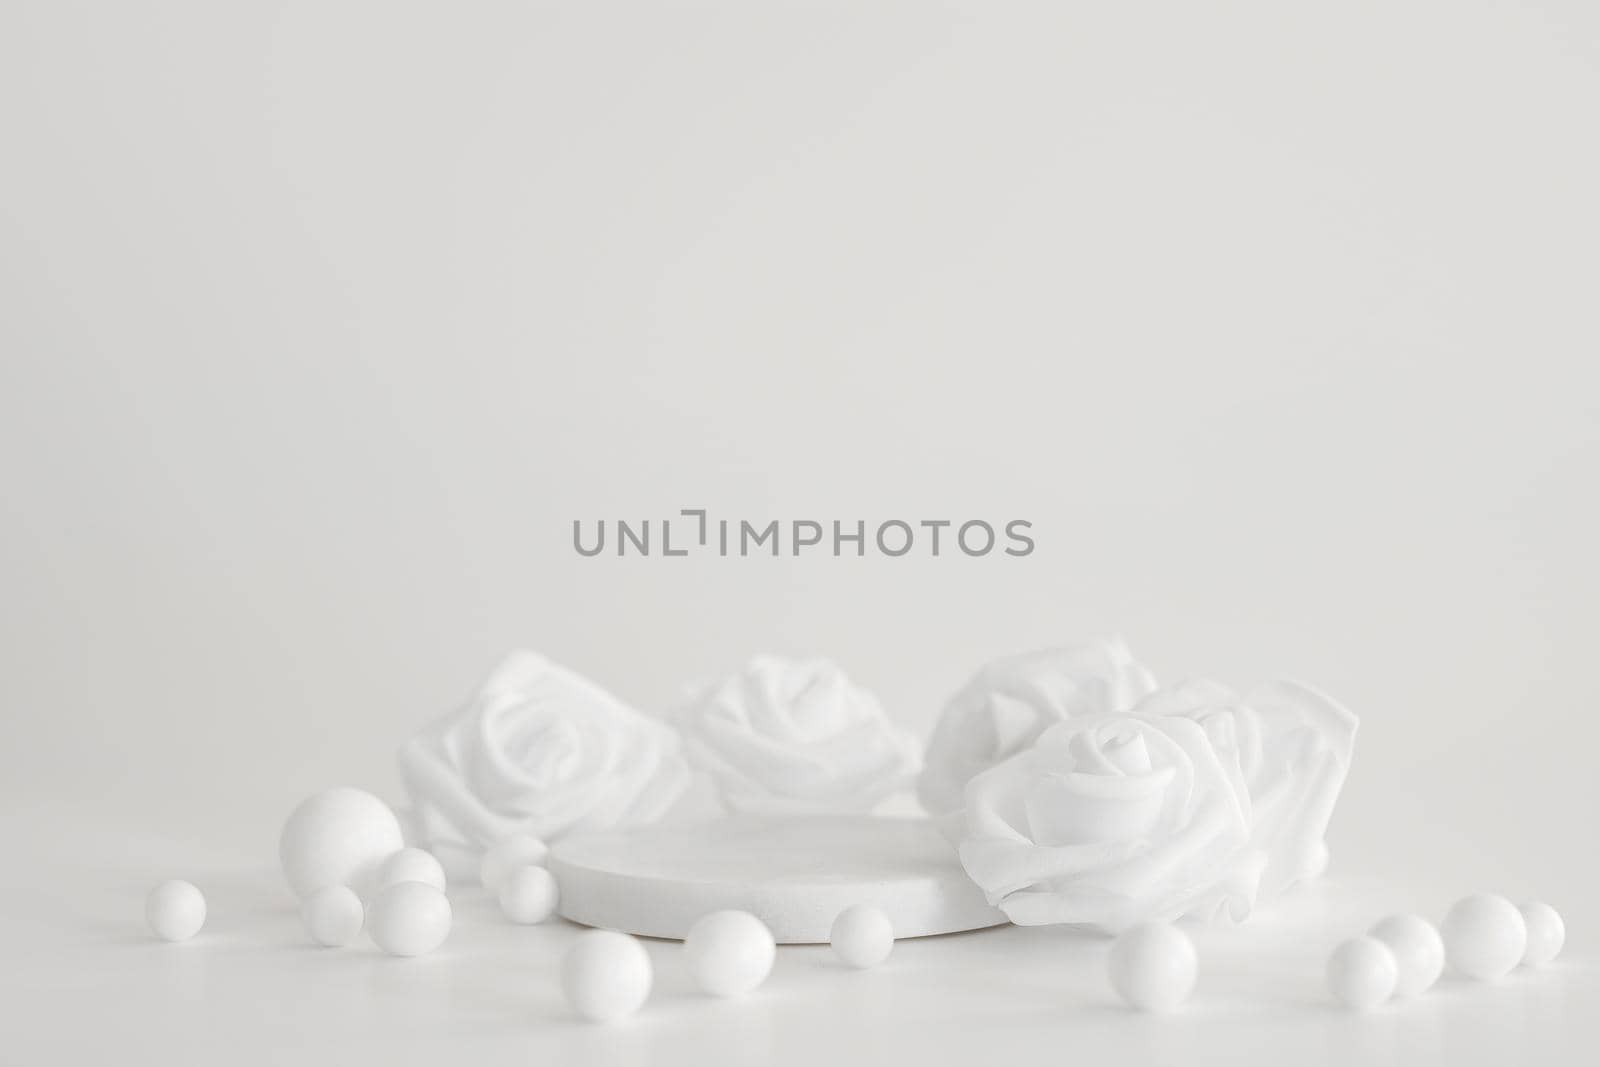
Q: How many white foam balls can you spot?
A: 15